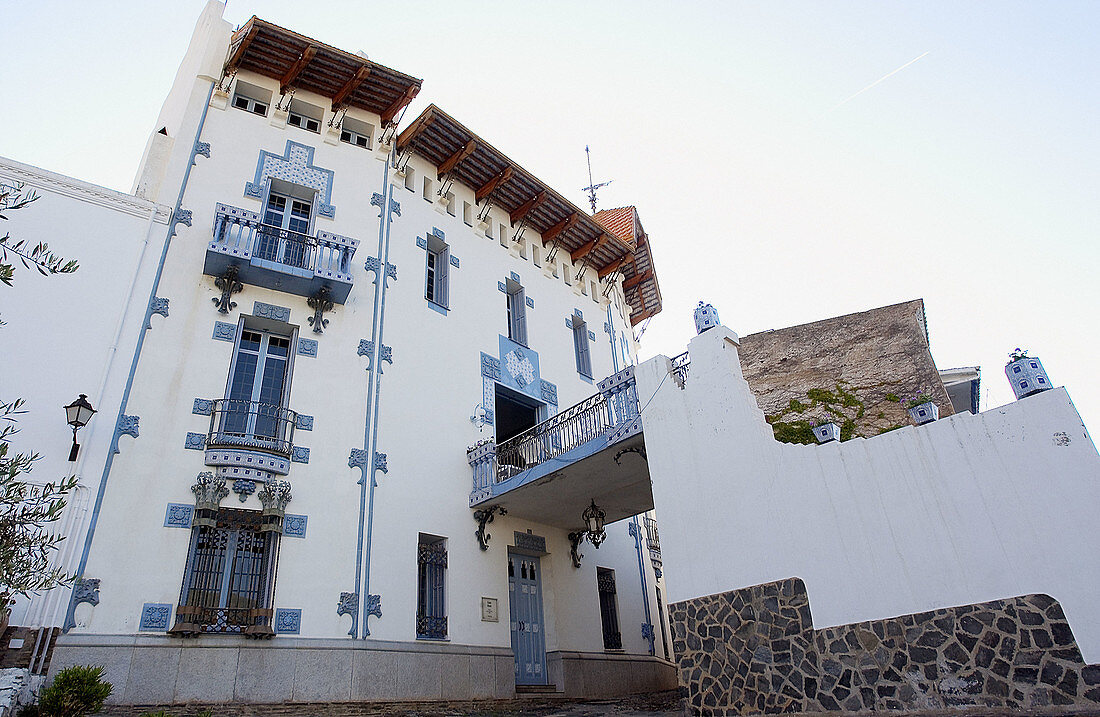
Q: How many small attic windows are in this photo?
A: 3